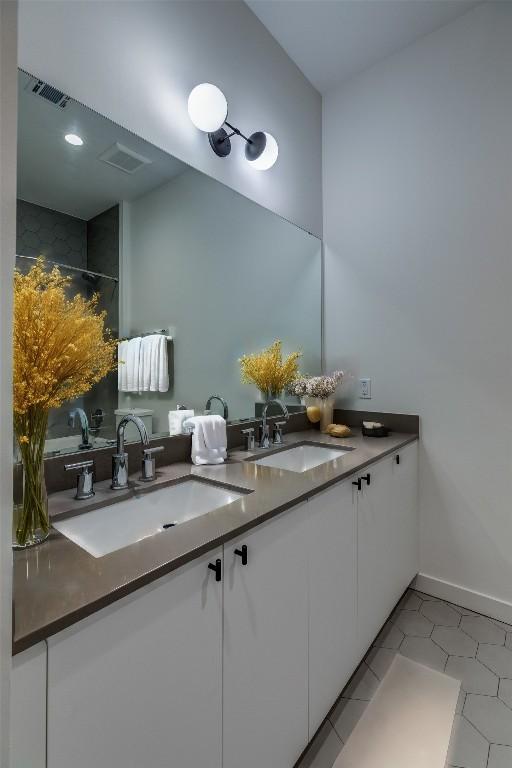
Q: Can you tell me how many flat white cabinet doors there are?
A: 5